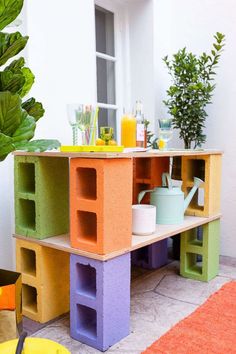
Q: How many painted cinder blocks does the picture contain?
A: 8